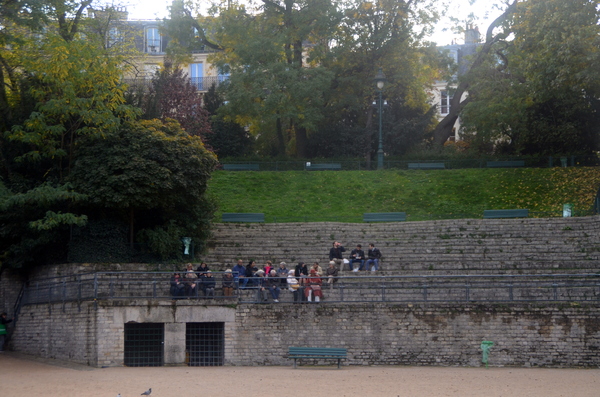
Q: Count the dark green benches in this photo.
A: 8